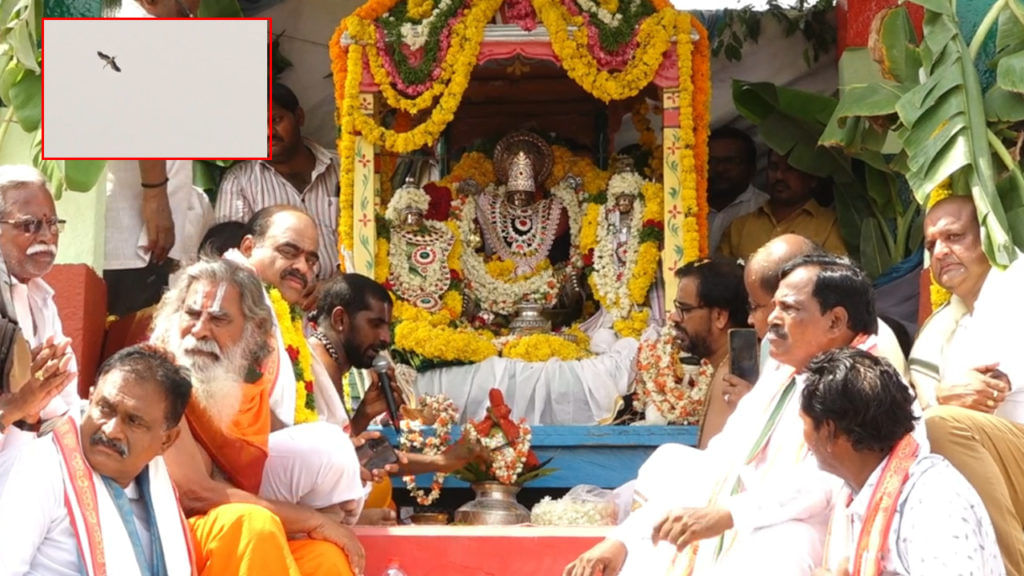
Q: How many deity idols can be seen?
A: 3